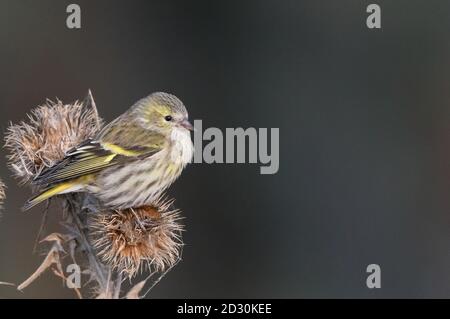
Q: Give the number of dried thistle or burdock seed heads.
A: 2